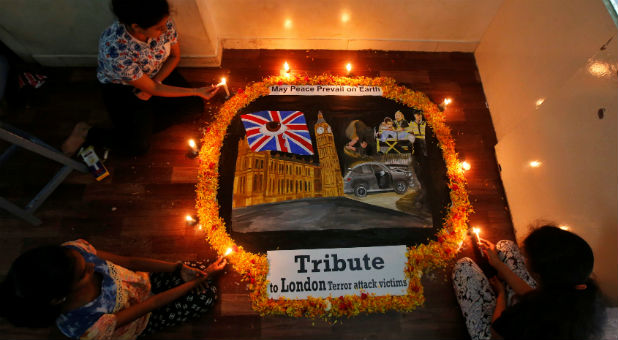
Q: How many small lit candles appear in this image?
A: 9